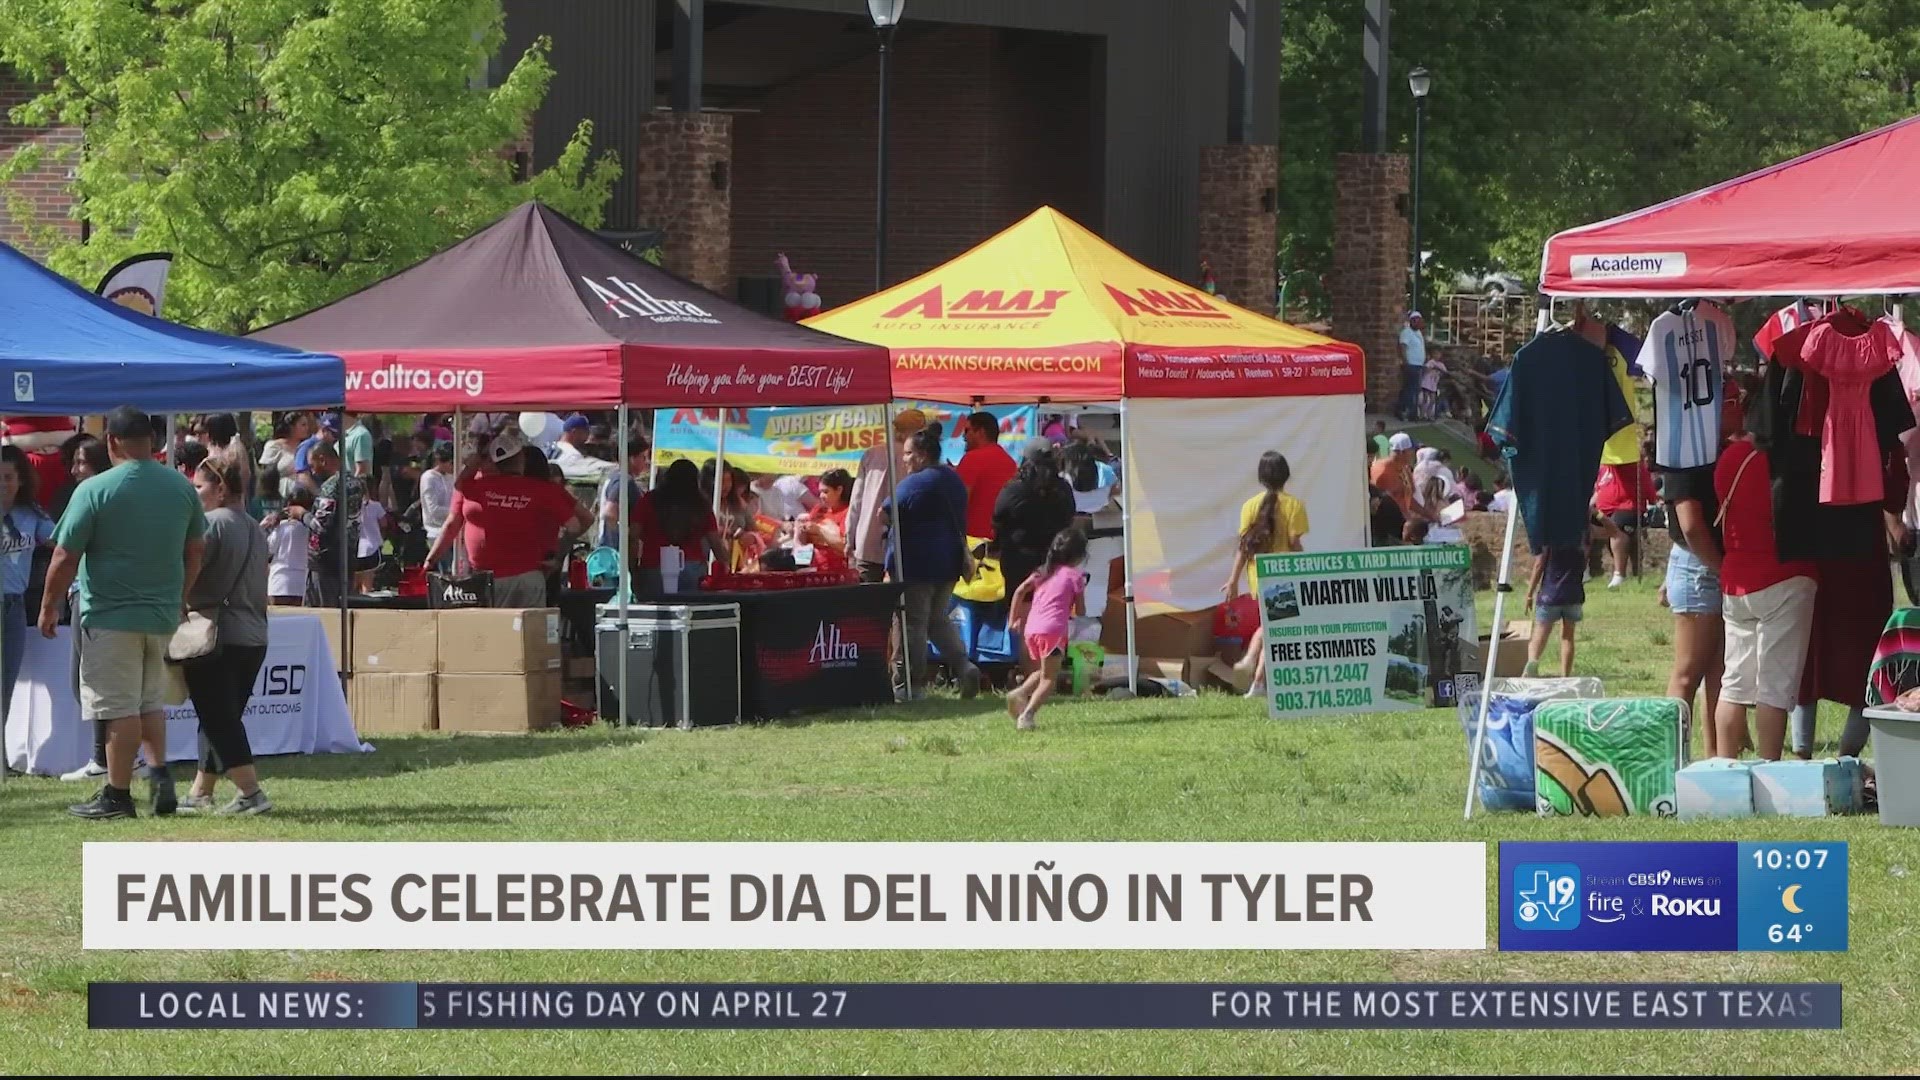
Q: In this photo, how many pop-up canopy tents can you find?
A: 4